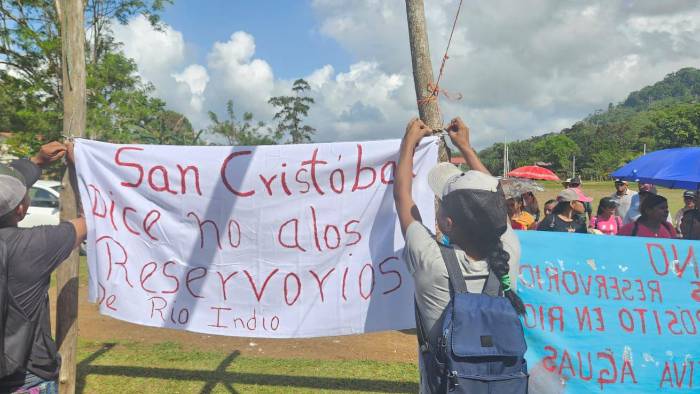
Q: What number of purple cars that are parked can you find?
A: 0